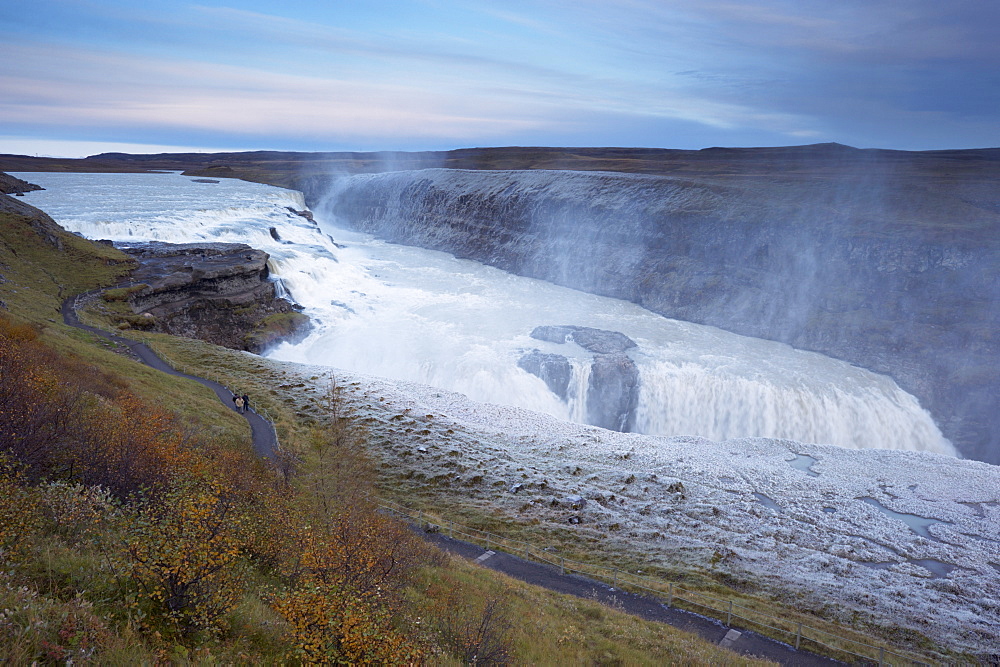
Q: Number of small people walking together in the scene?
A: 3